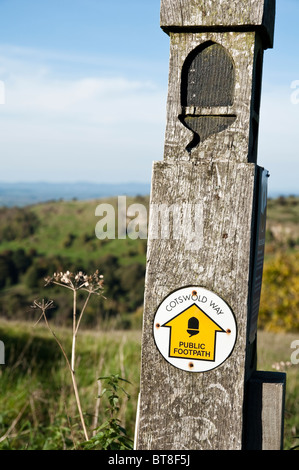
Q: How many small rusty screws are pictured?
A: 4